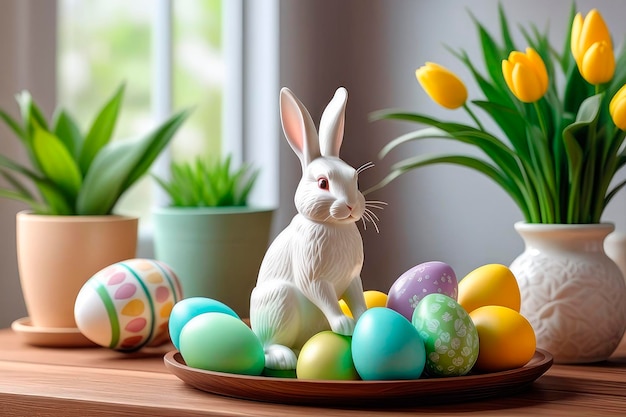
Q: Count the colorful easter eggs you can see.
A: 10